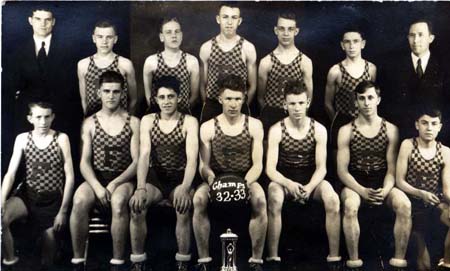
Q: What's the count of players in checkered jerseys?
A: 12